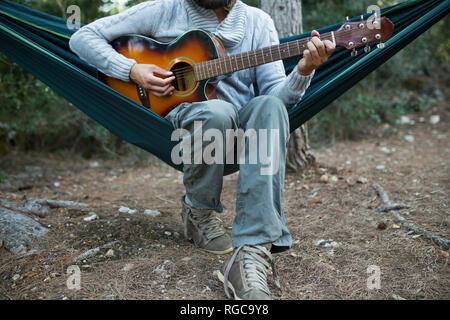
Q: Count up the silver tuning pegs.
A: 6